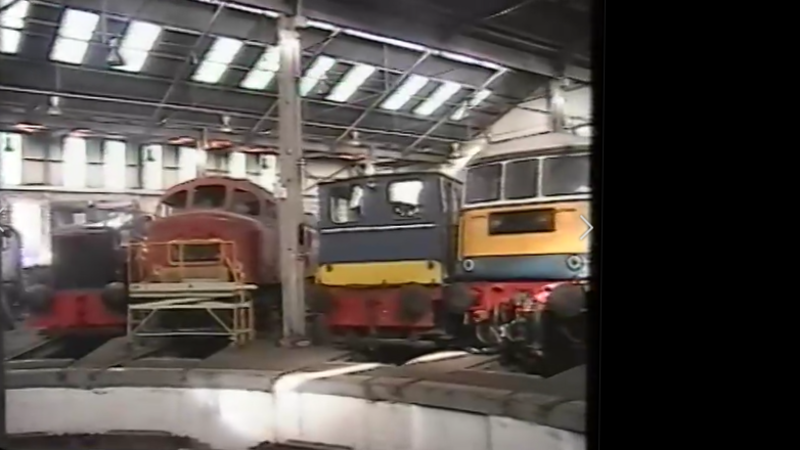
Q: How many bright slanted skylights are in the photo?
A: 10